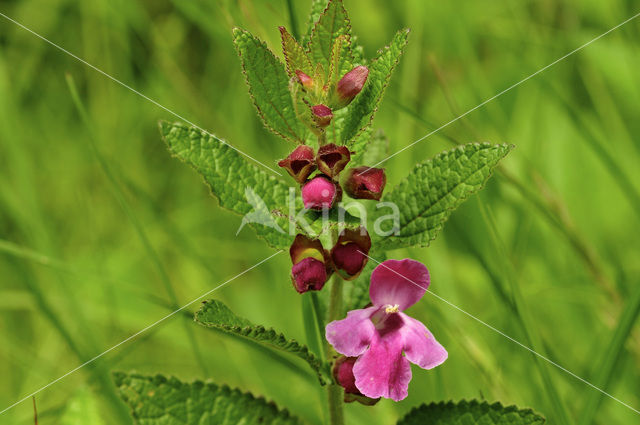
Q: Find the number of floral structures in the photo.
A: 11